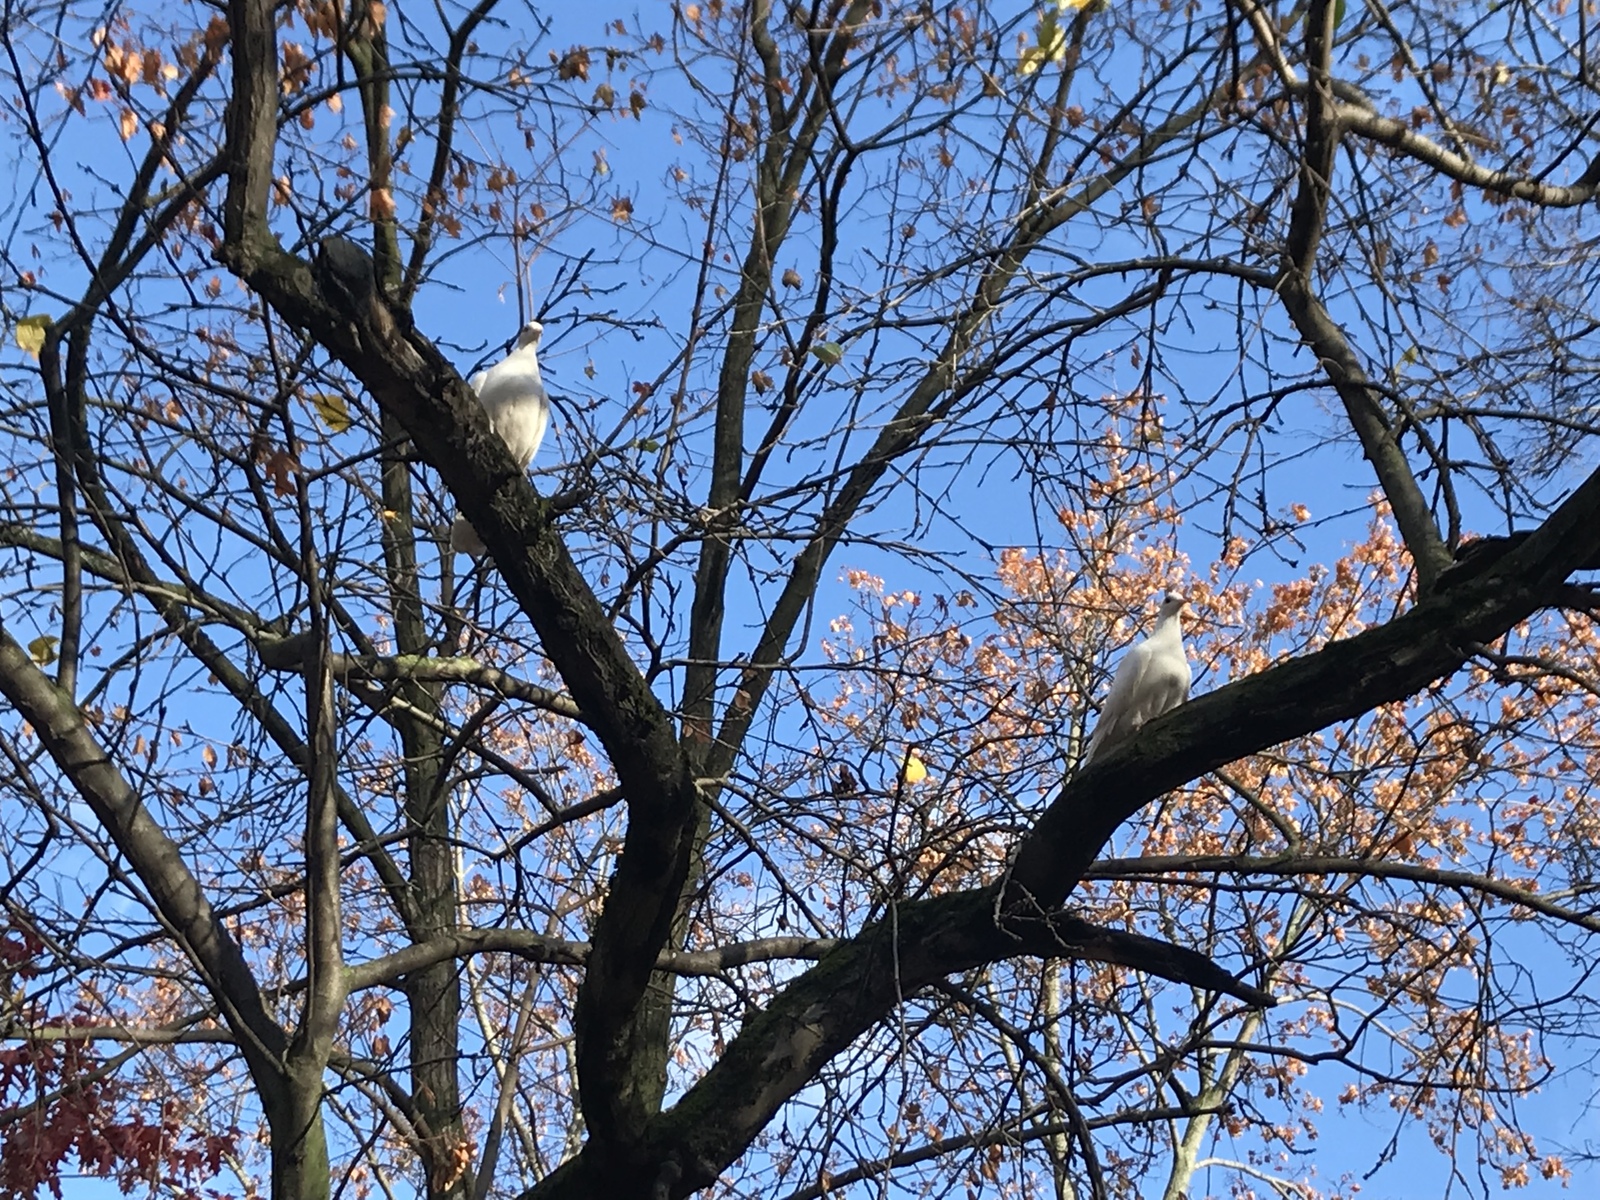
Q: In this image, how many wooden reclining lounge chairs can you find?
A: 0